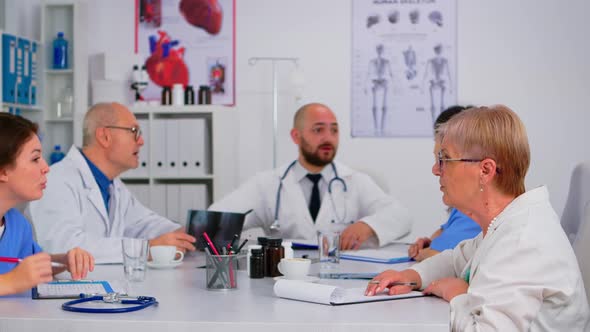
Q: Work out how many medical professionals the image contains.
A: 5